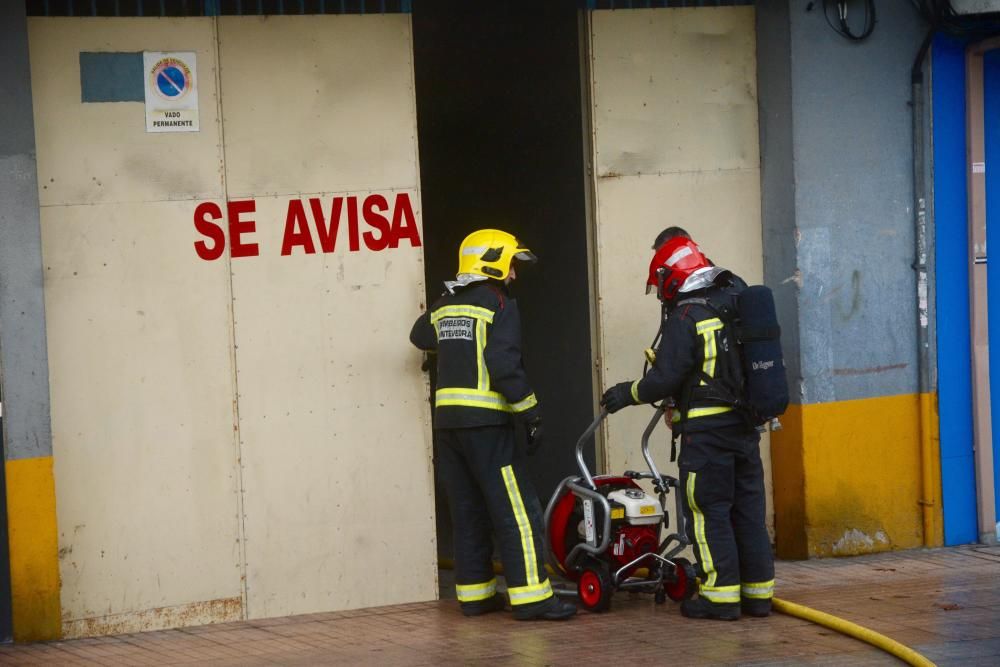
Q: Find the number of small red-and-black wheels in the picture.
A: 2